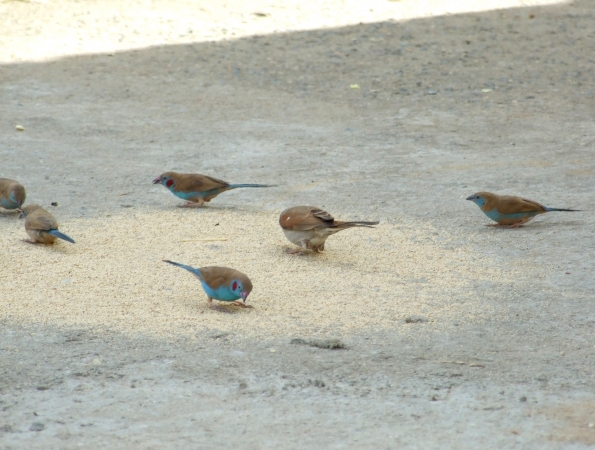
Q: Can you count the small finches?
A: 6